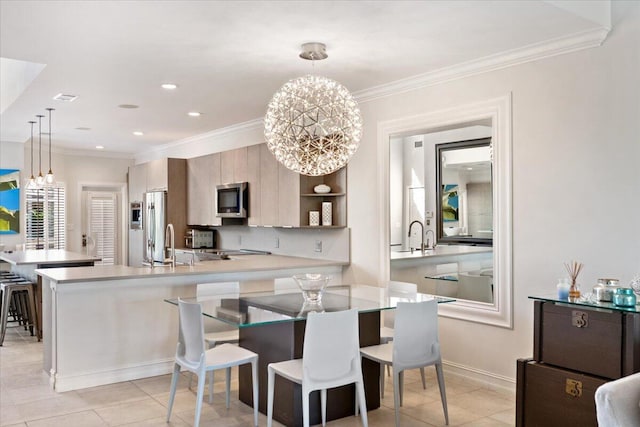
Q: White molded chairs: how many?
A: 6